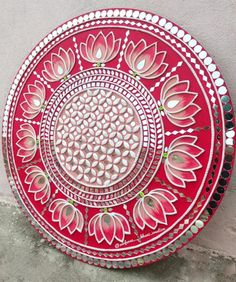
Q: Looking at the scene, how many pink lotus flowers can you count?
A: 11